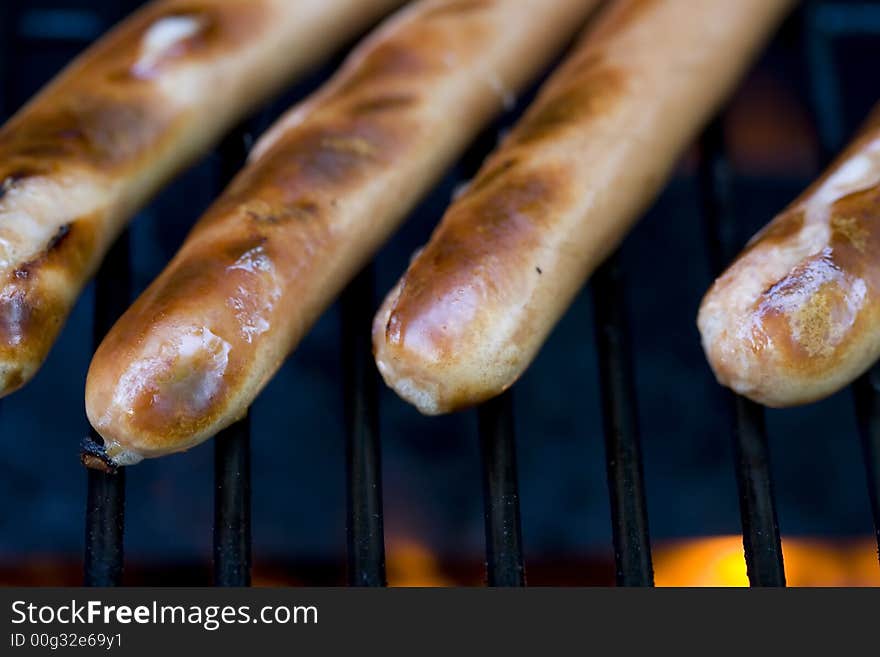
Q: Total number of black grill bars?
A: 7